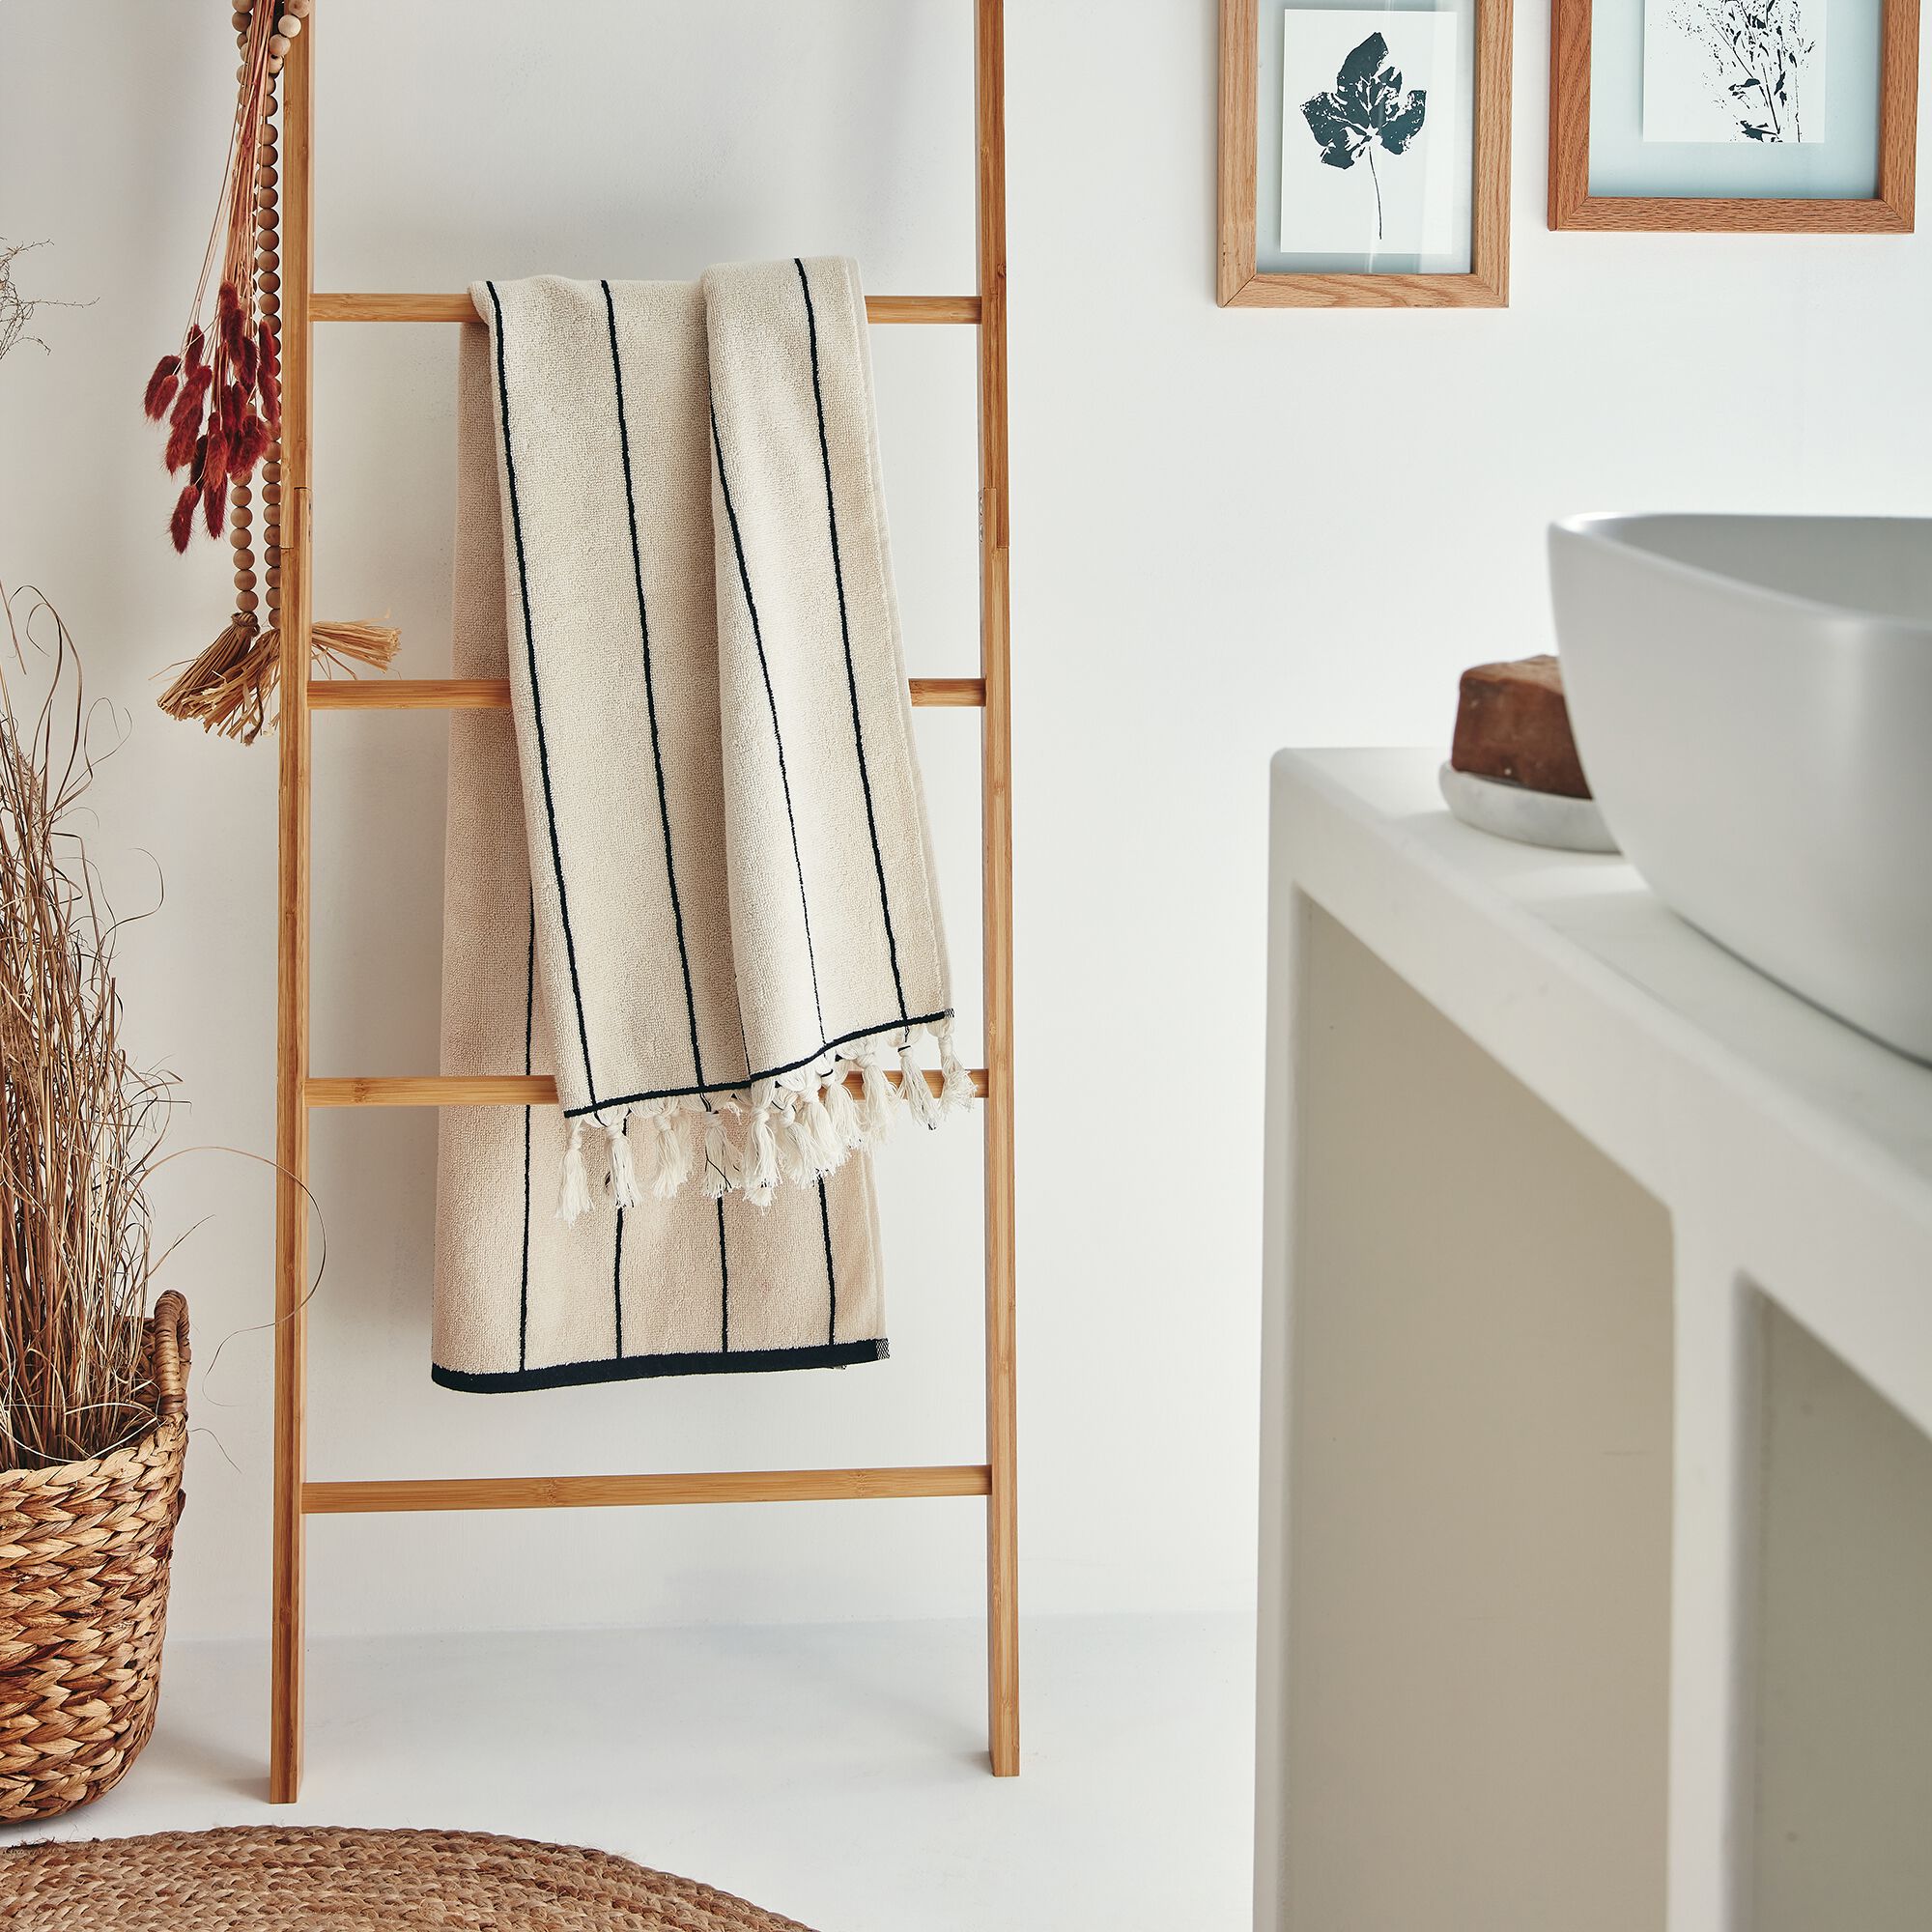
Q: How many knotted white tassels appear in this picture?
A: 11